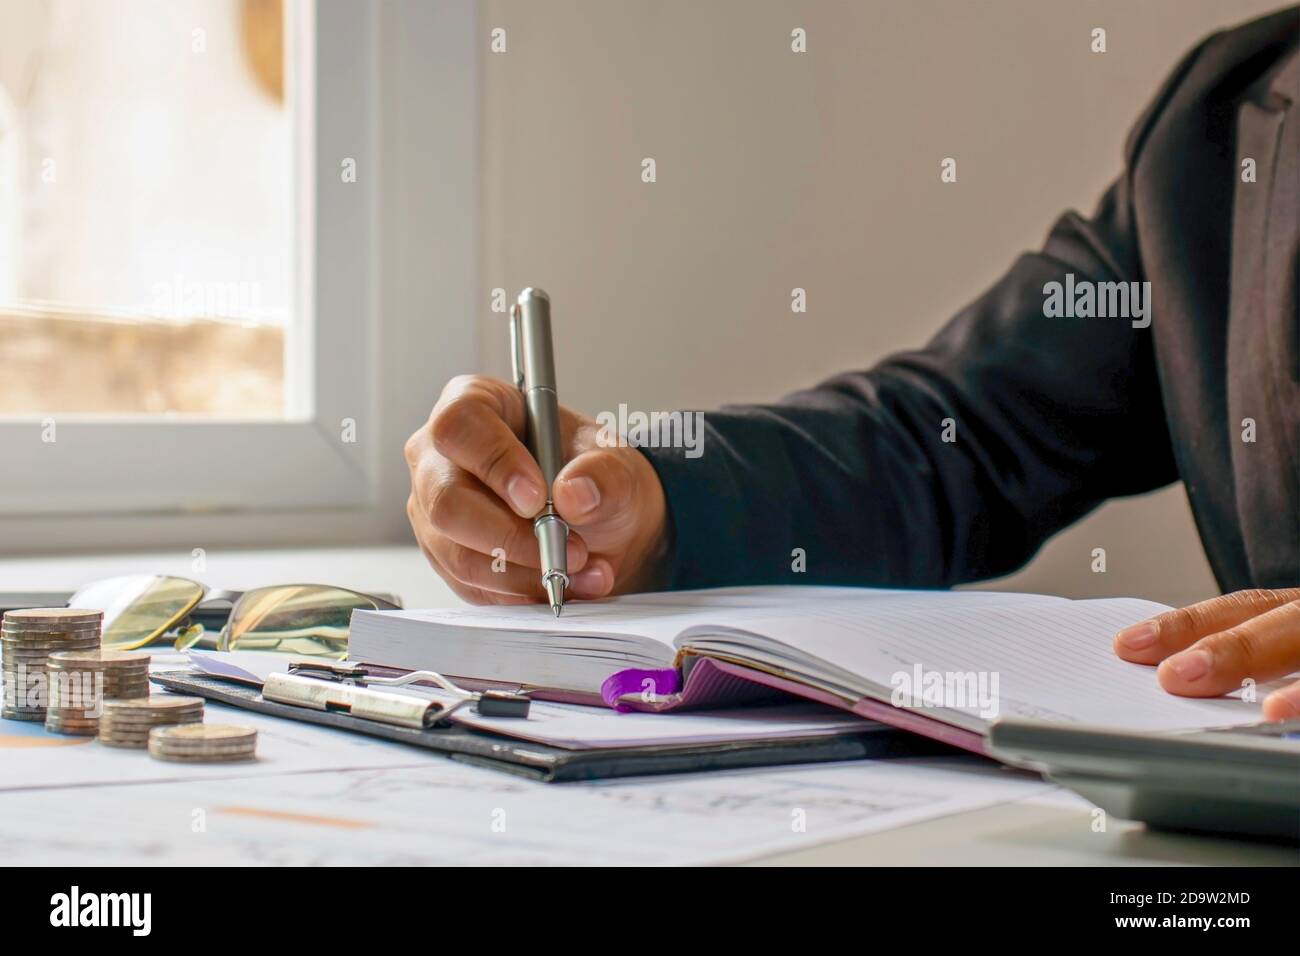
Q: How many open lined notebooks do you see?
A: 1